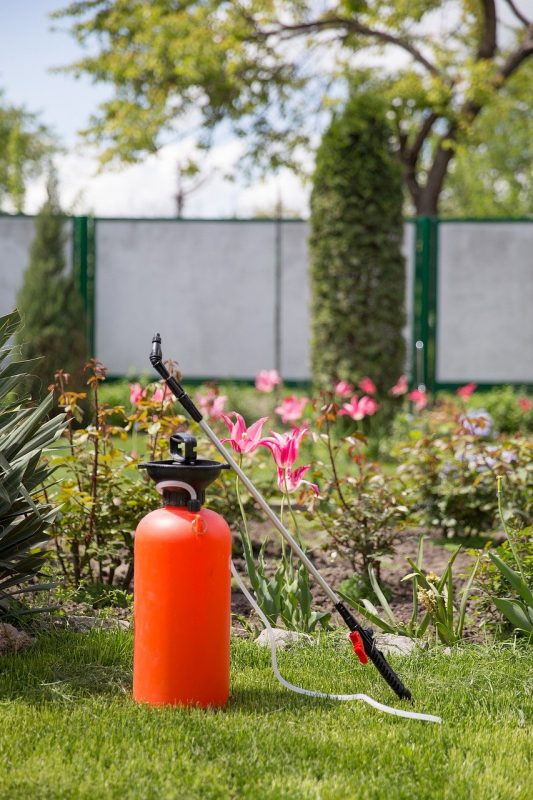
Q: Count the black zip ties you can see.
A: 0